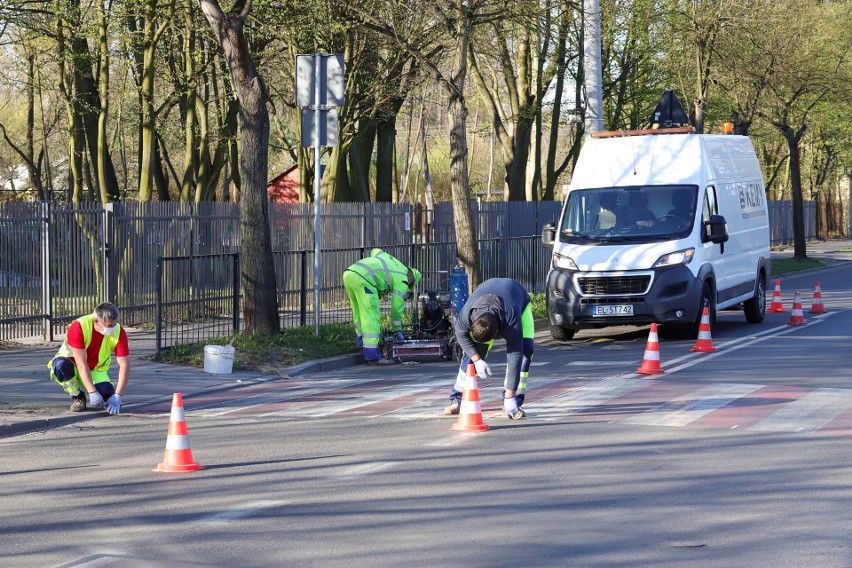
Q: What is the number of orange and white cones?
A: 7